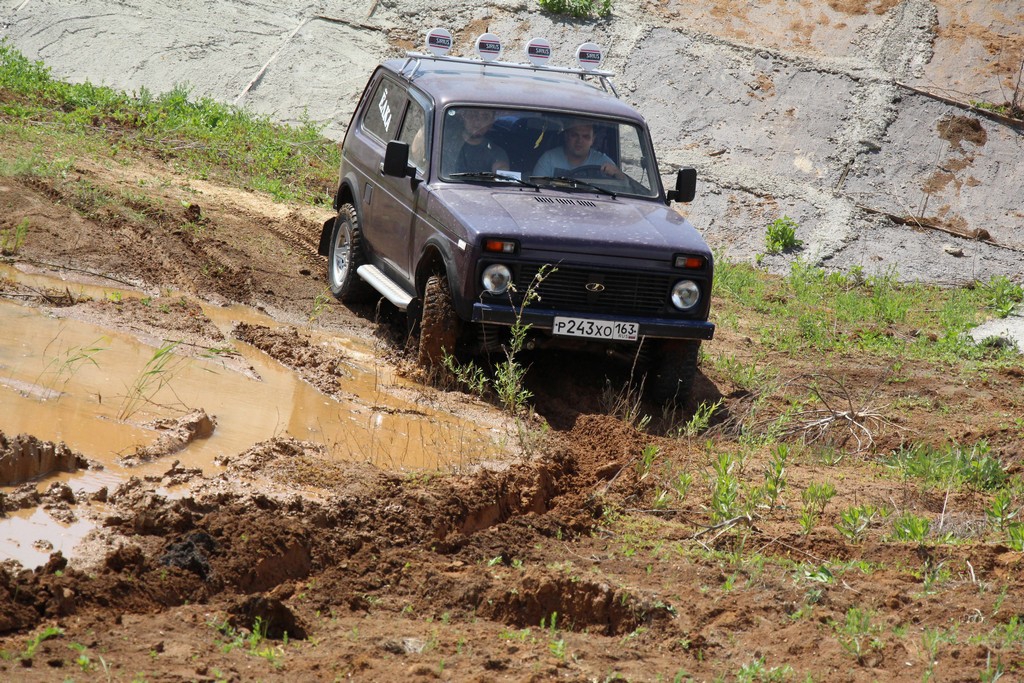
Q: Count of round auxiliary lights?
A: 4